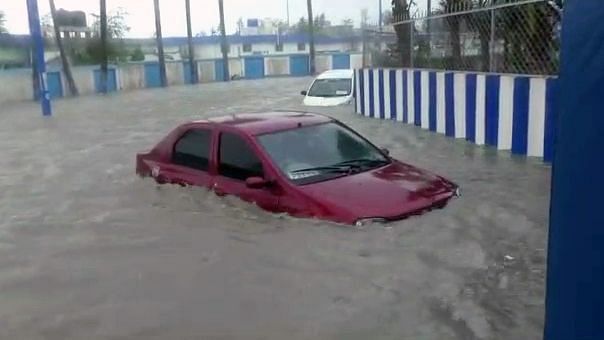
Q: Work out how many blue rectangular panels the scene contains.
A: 8